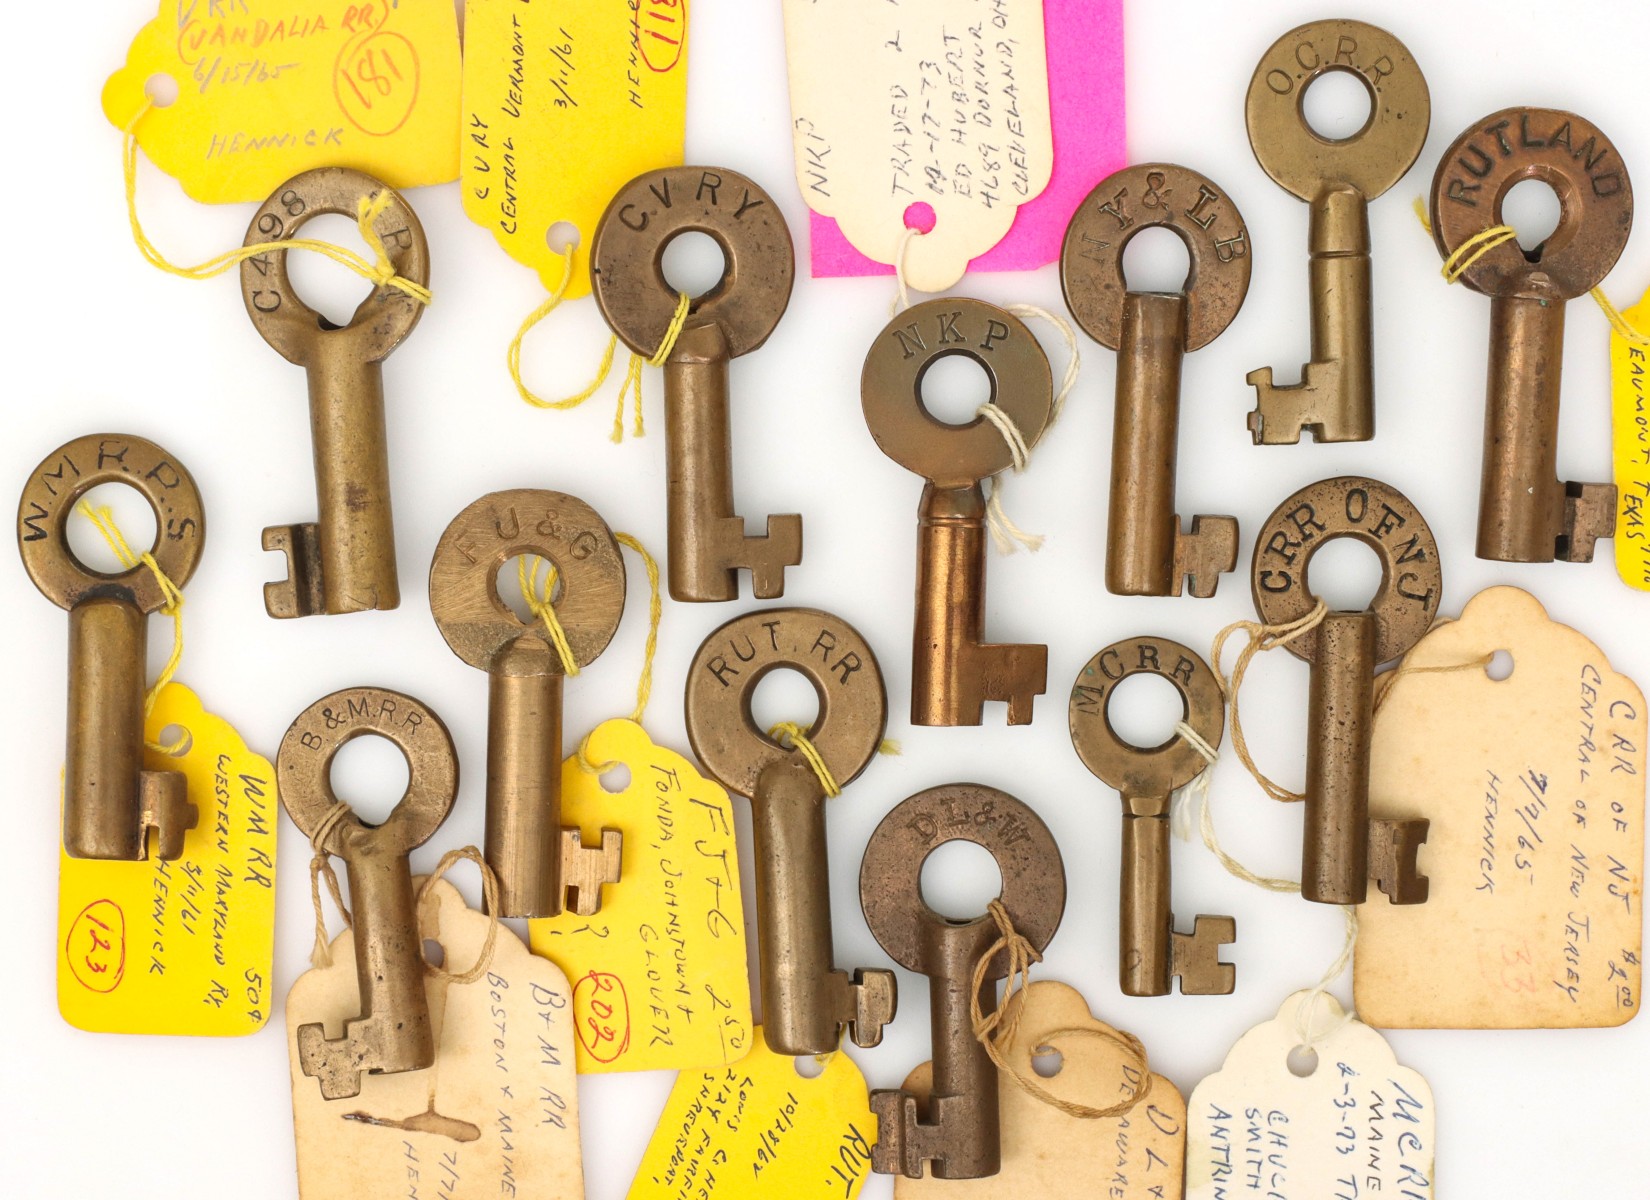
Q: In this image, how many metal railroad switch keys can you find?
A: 13